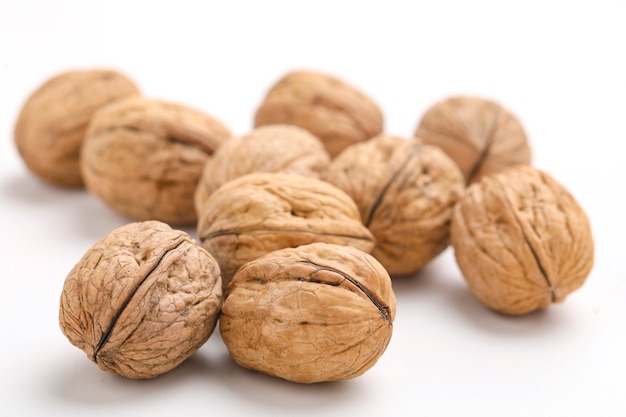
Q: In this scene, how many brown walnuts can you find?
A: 10